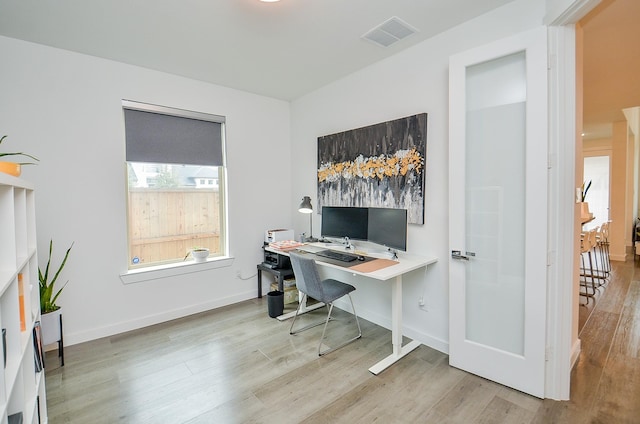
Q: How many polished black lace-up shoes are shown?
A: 0